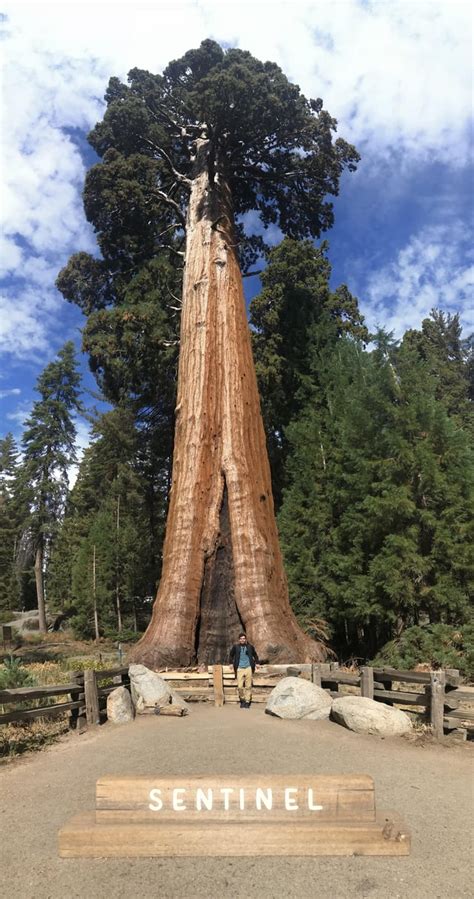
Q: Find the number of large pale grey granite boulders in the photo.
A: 4